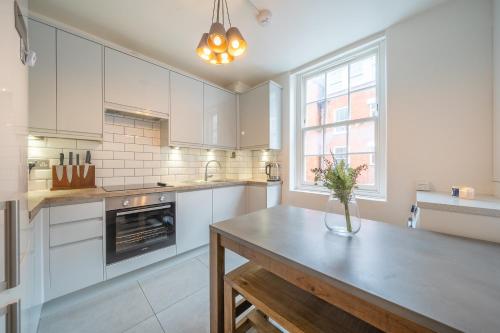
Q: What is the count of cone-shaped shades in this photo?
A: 5